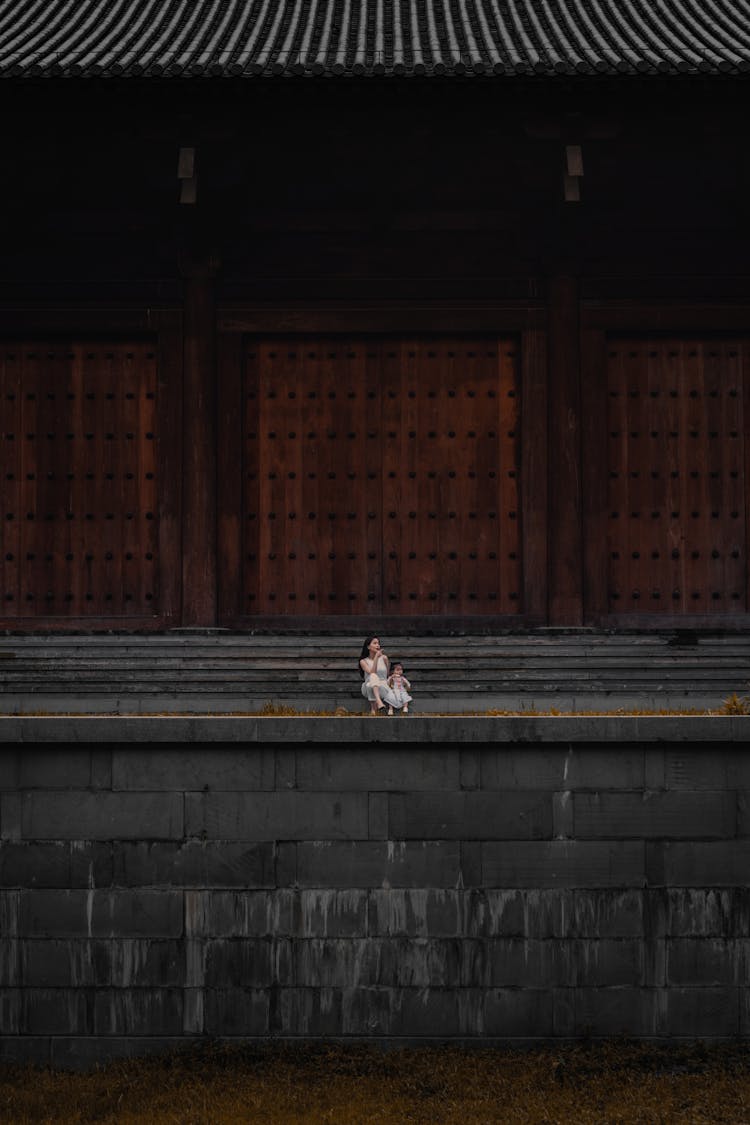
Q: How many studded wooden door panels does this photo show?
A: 3